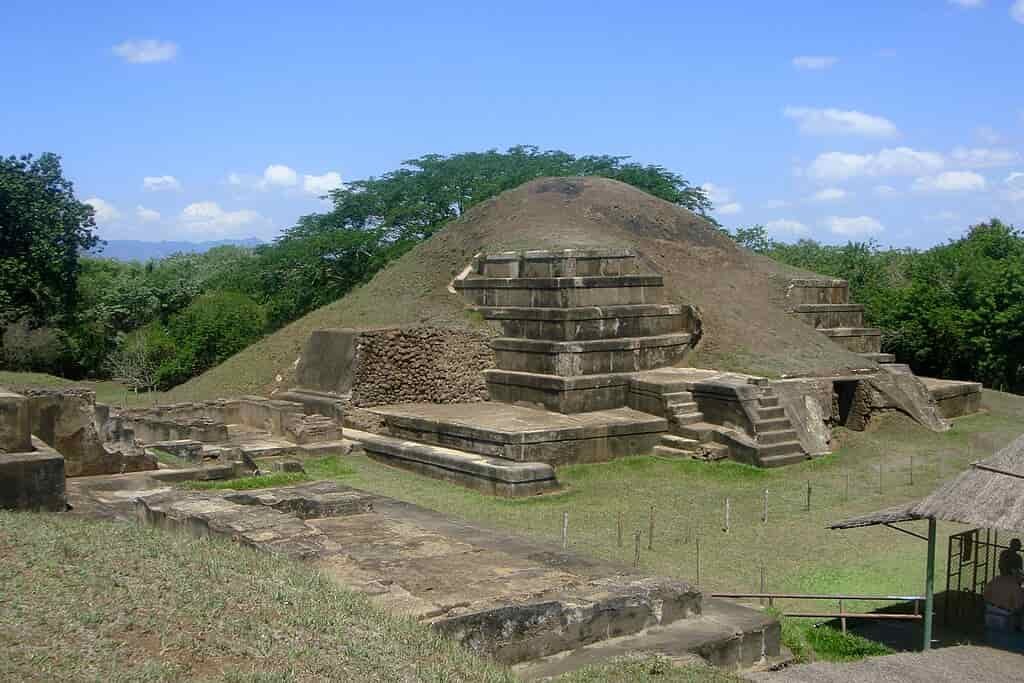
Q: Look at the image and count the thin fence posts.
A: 12